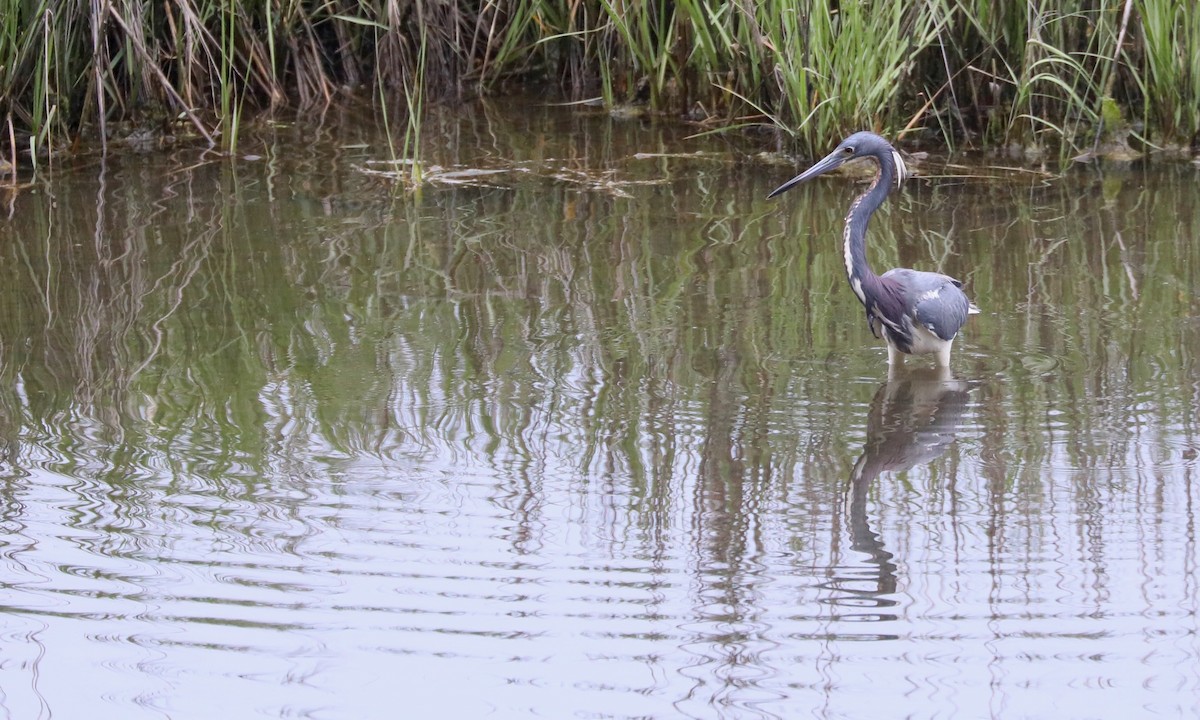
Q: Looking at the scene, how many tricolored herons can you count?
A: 1